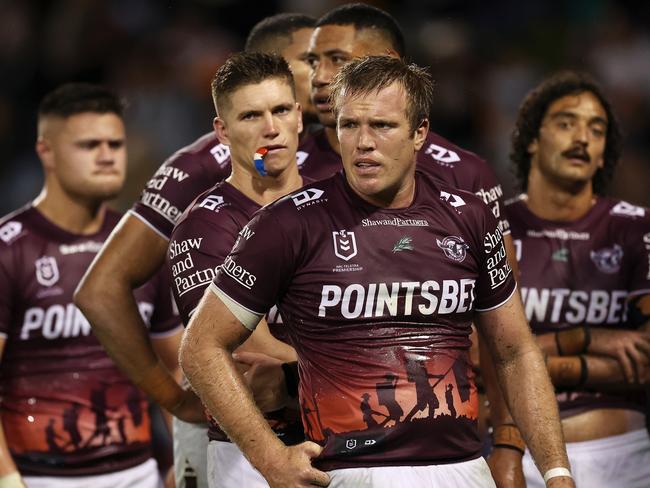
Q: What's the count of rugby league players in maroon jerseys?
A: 6